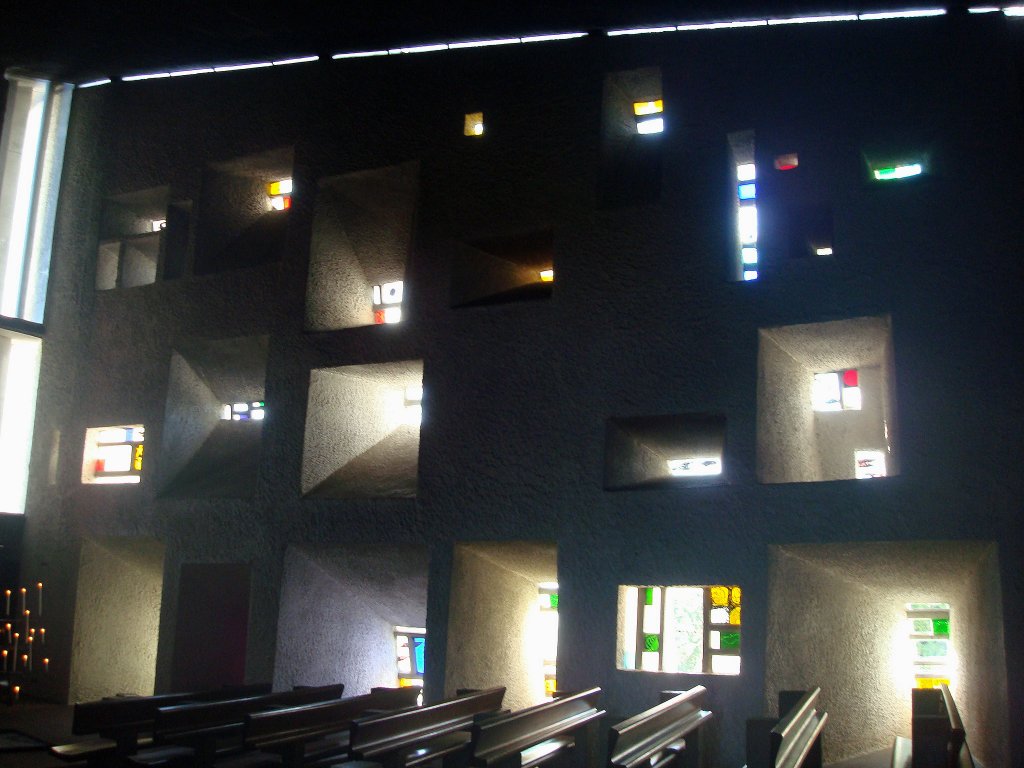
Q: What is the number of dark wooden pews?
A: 8